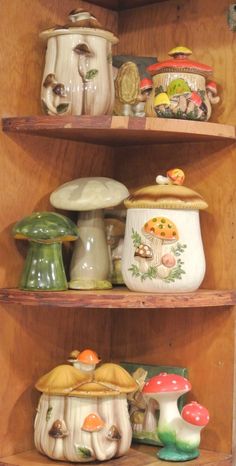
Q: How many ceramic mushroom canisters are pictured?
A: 4